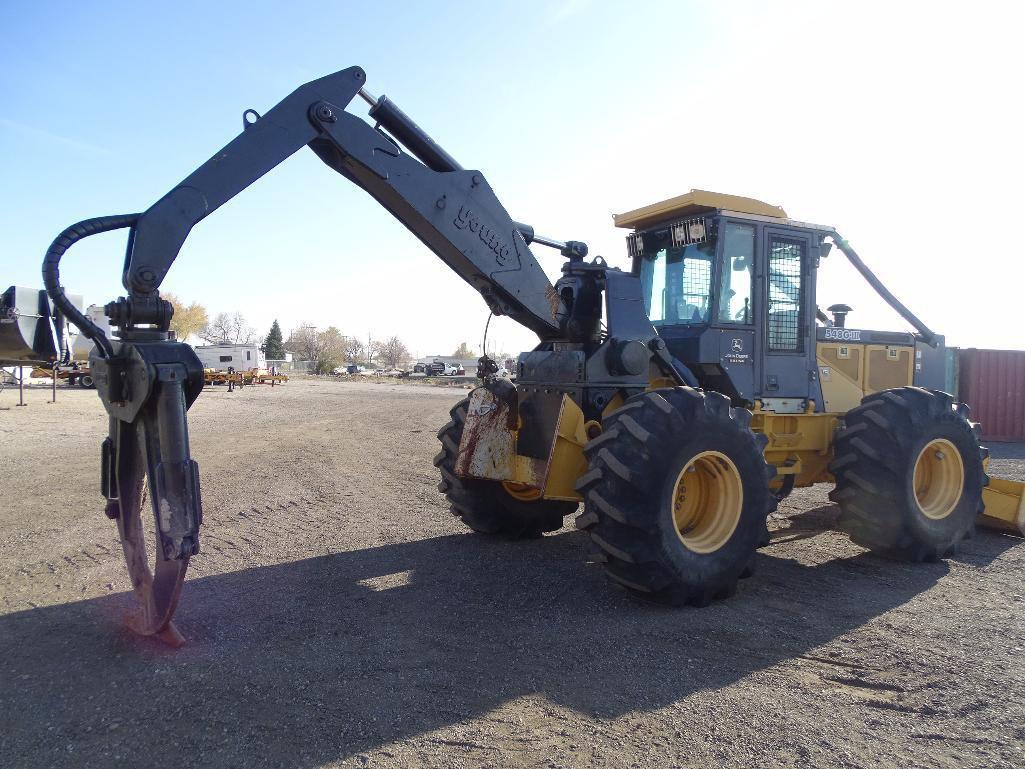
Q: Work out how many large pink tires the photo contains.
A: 0